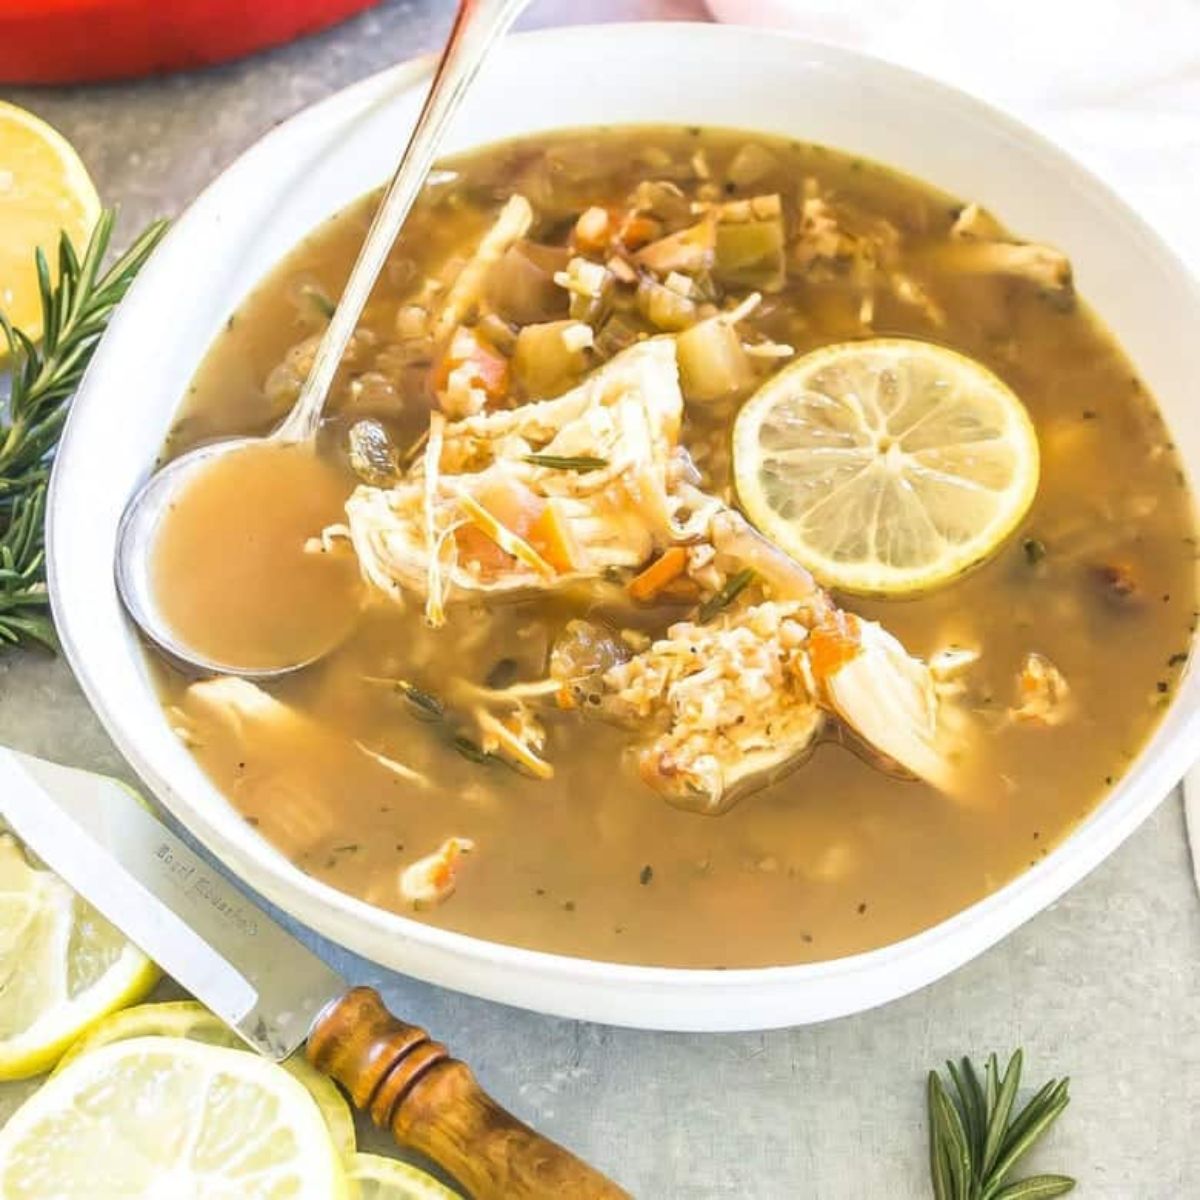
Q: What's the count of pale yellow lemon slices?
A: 5